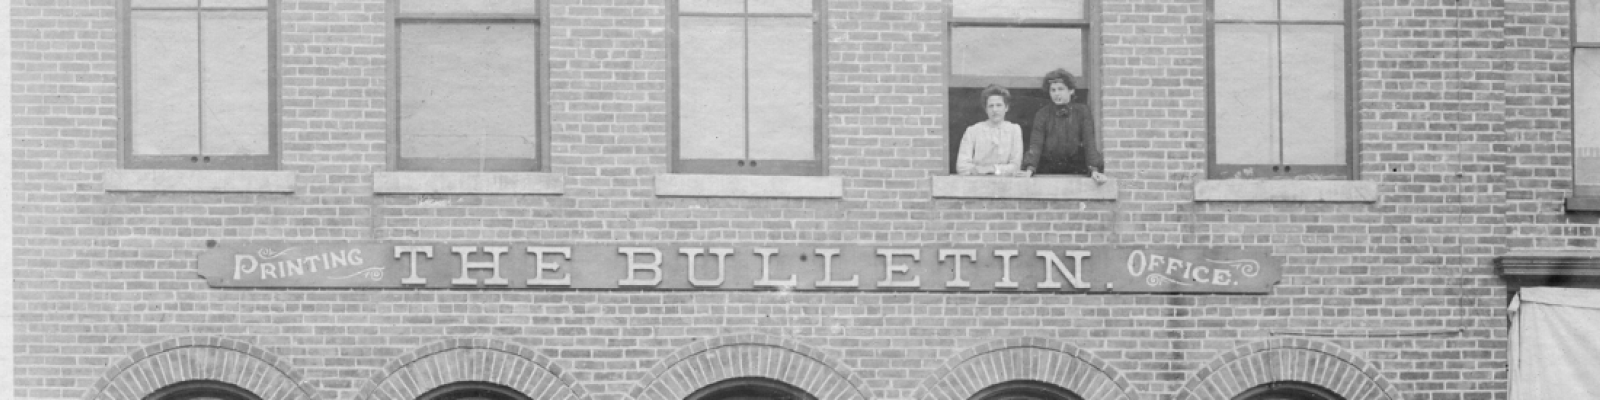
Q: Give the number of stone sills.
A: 5